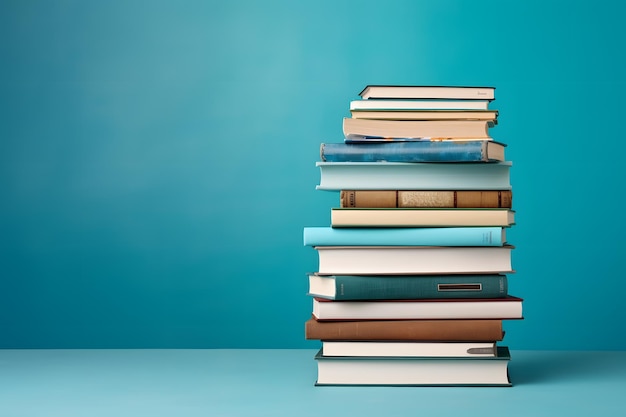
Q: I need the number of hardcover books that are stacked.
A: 15